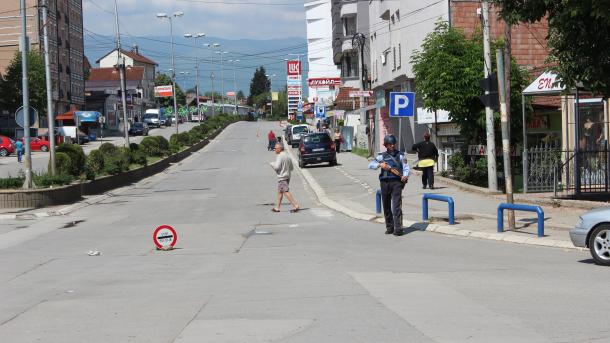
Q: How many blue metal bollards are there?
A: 3